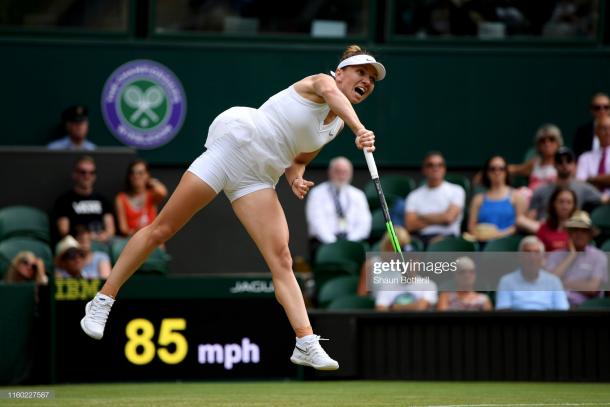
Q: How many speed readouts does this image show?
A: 1